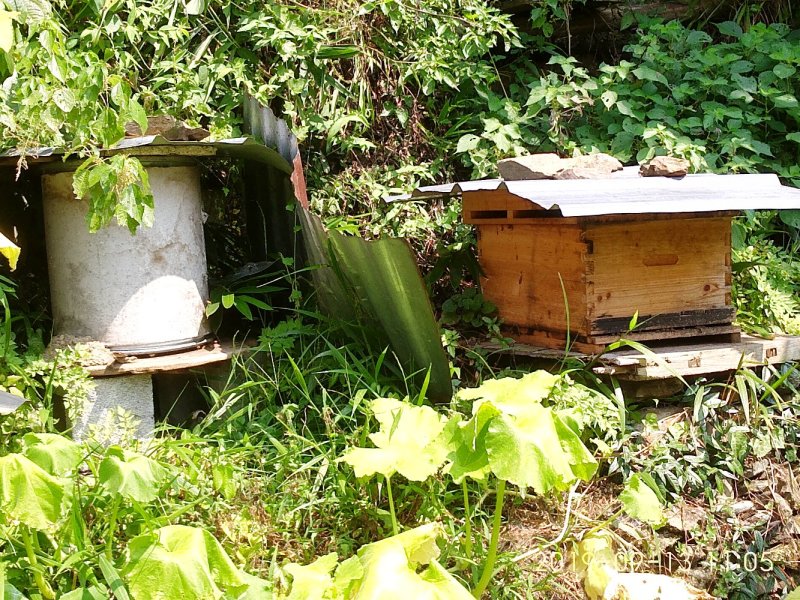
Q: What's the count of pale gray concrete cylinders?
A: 1